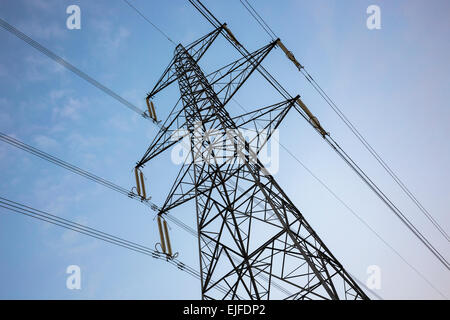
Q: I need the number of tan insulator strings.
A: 9